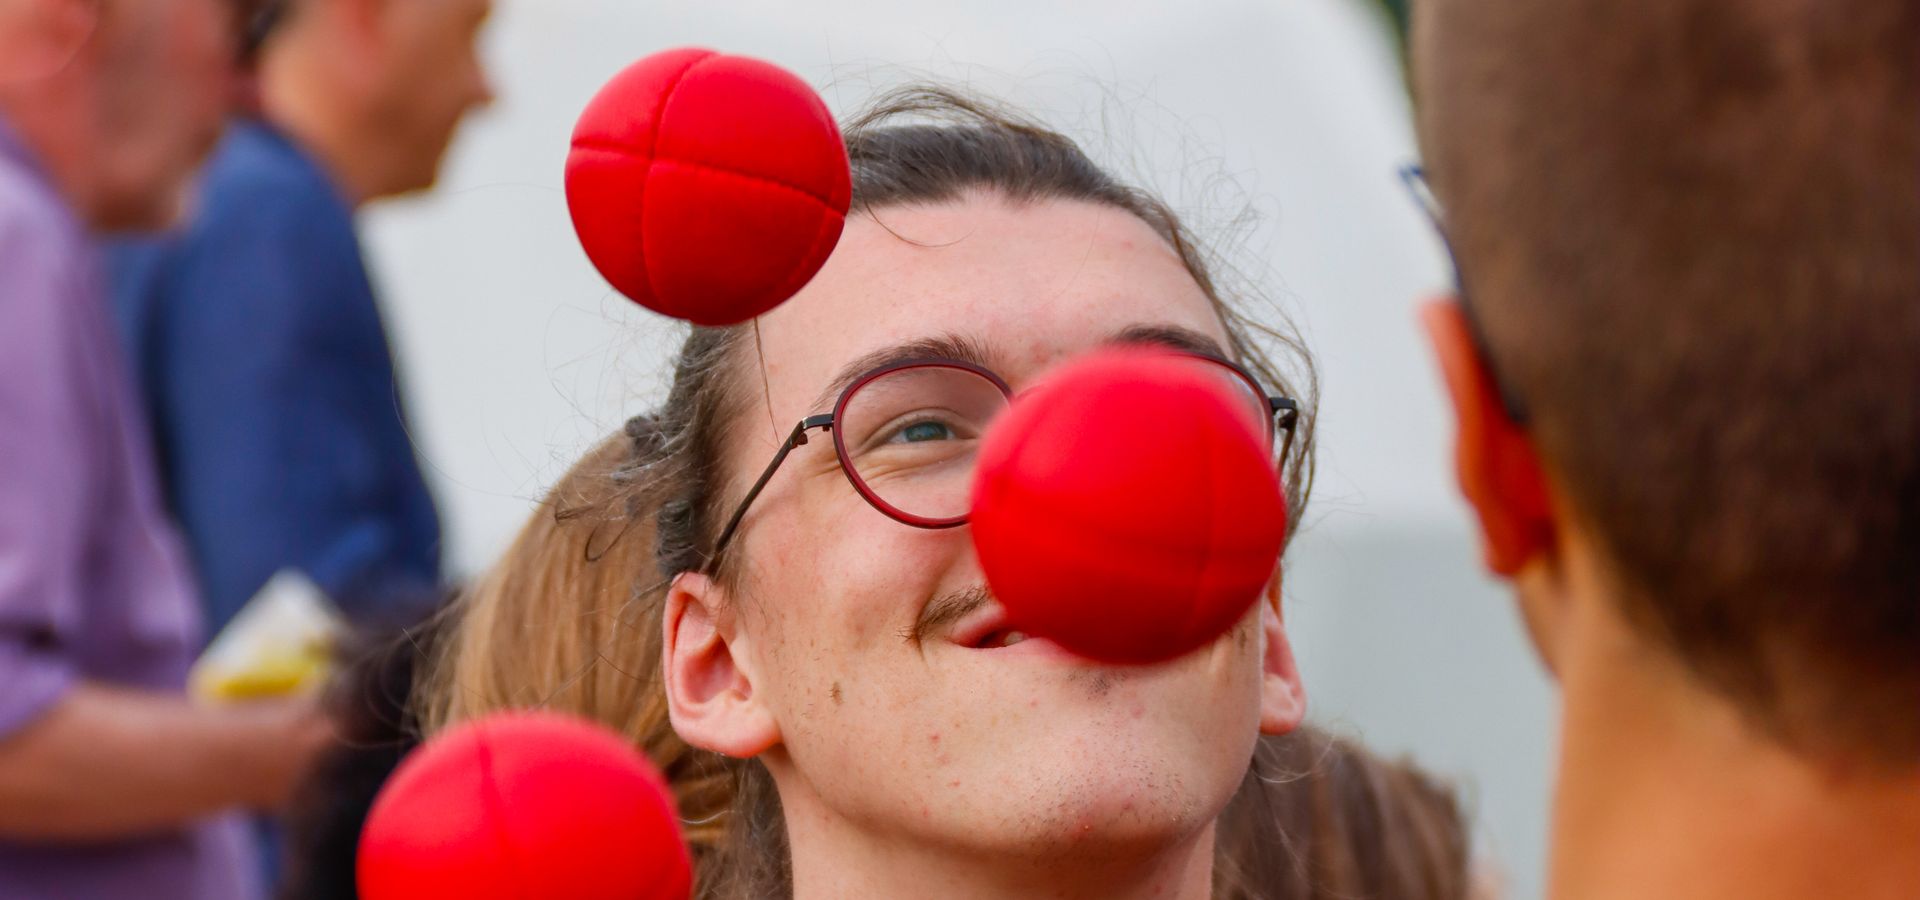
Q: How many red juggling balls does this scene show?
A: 3